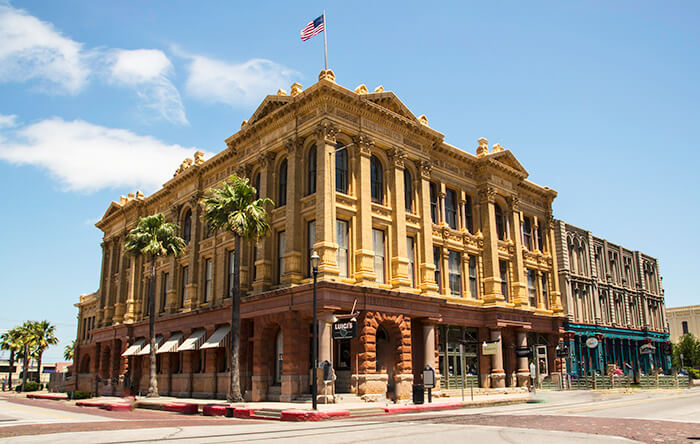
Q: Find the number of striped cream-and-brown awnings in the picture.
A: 5